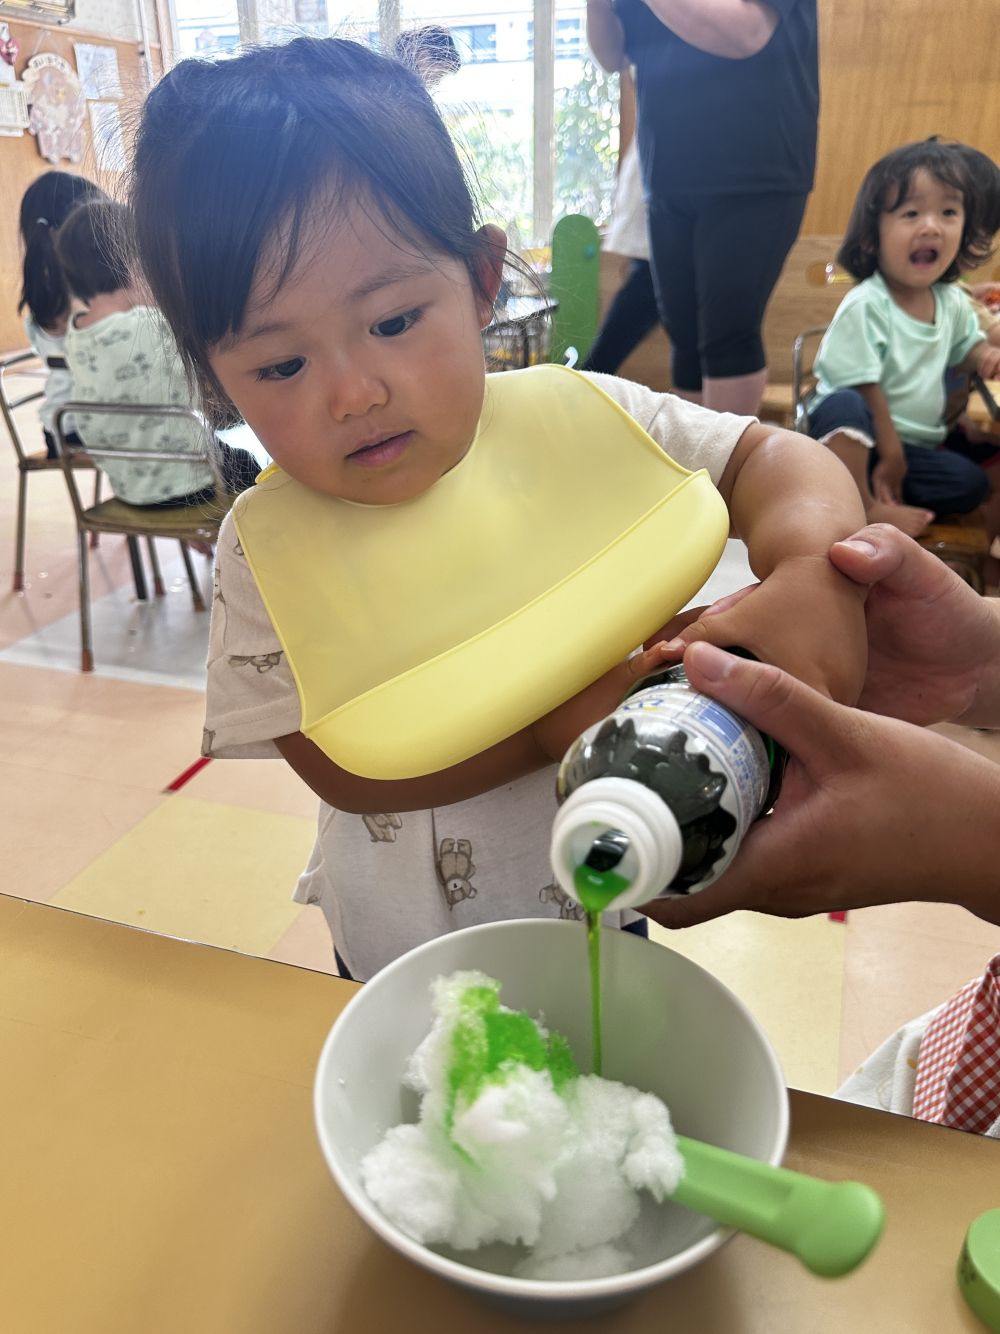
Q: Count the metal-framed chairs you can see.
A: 3